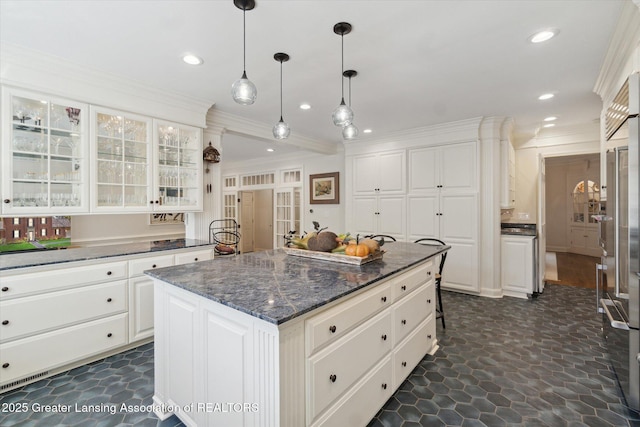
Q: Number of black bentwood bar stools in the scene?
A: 2